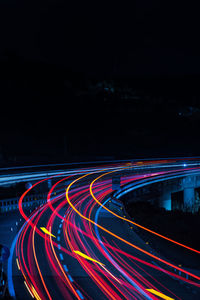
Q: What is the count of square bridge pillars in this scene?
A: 2